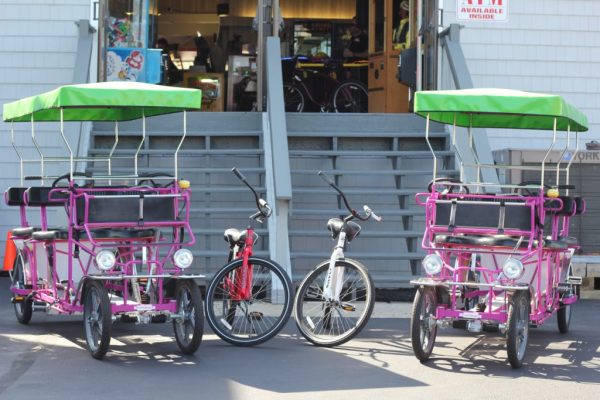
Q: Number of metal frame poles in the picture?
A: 12